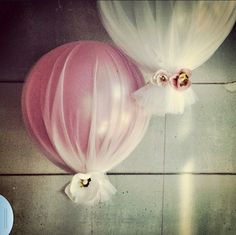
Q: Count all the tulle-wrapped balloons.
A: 2